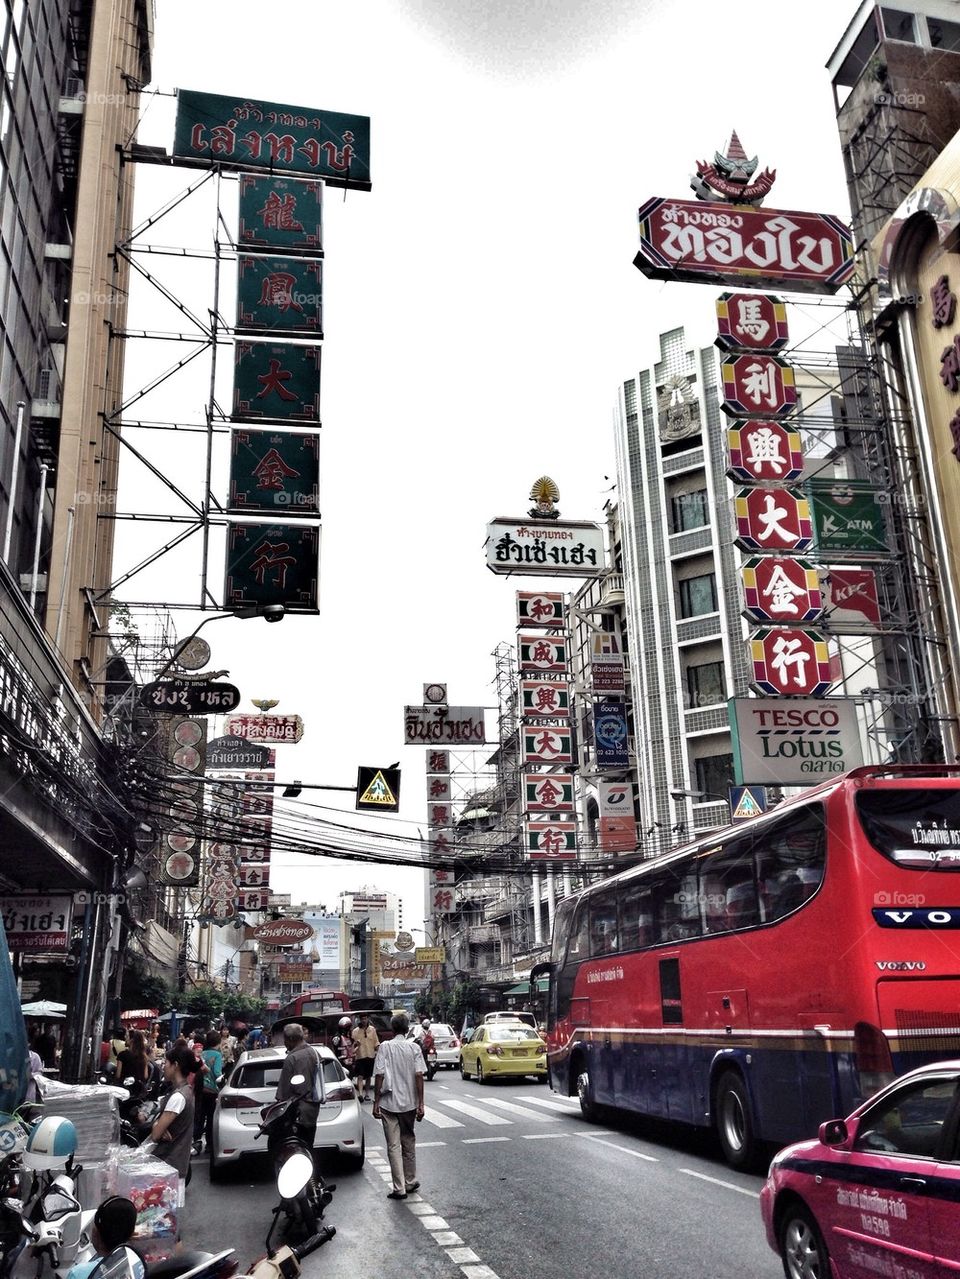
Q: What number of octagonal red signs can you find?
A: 6